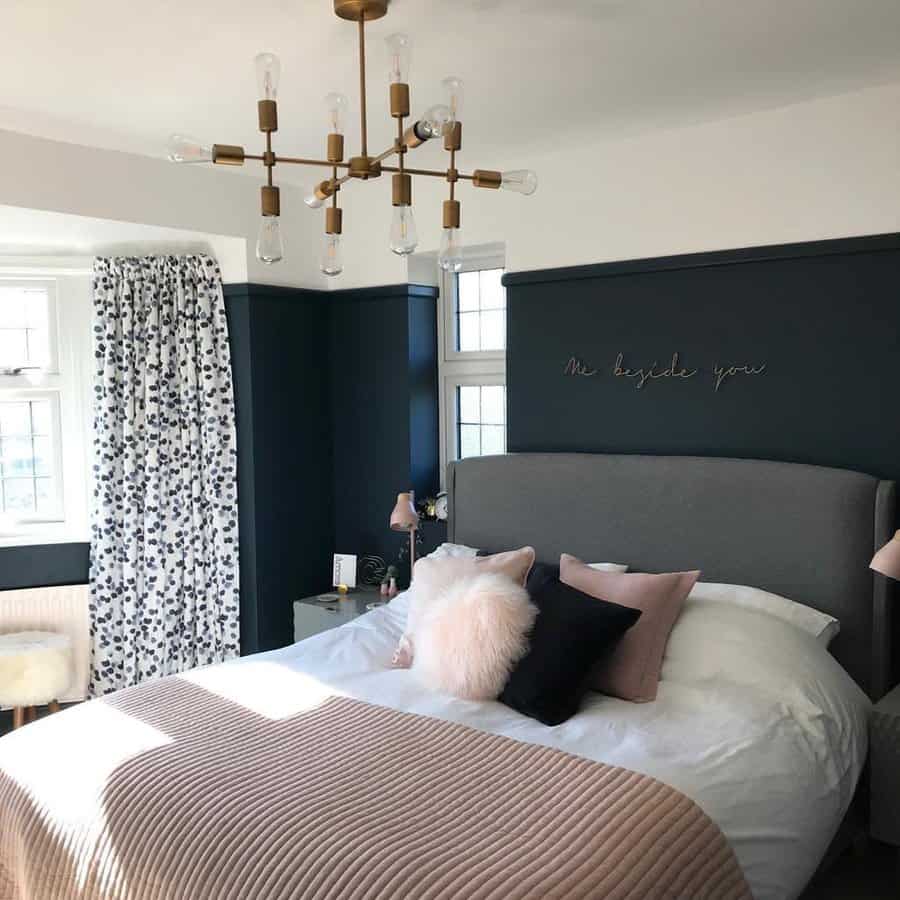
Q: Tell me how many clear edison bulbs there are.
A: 12